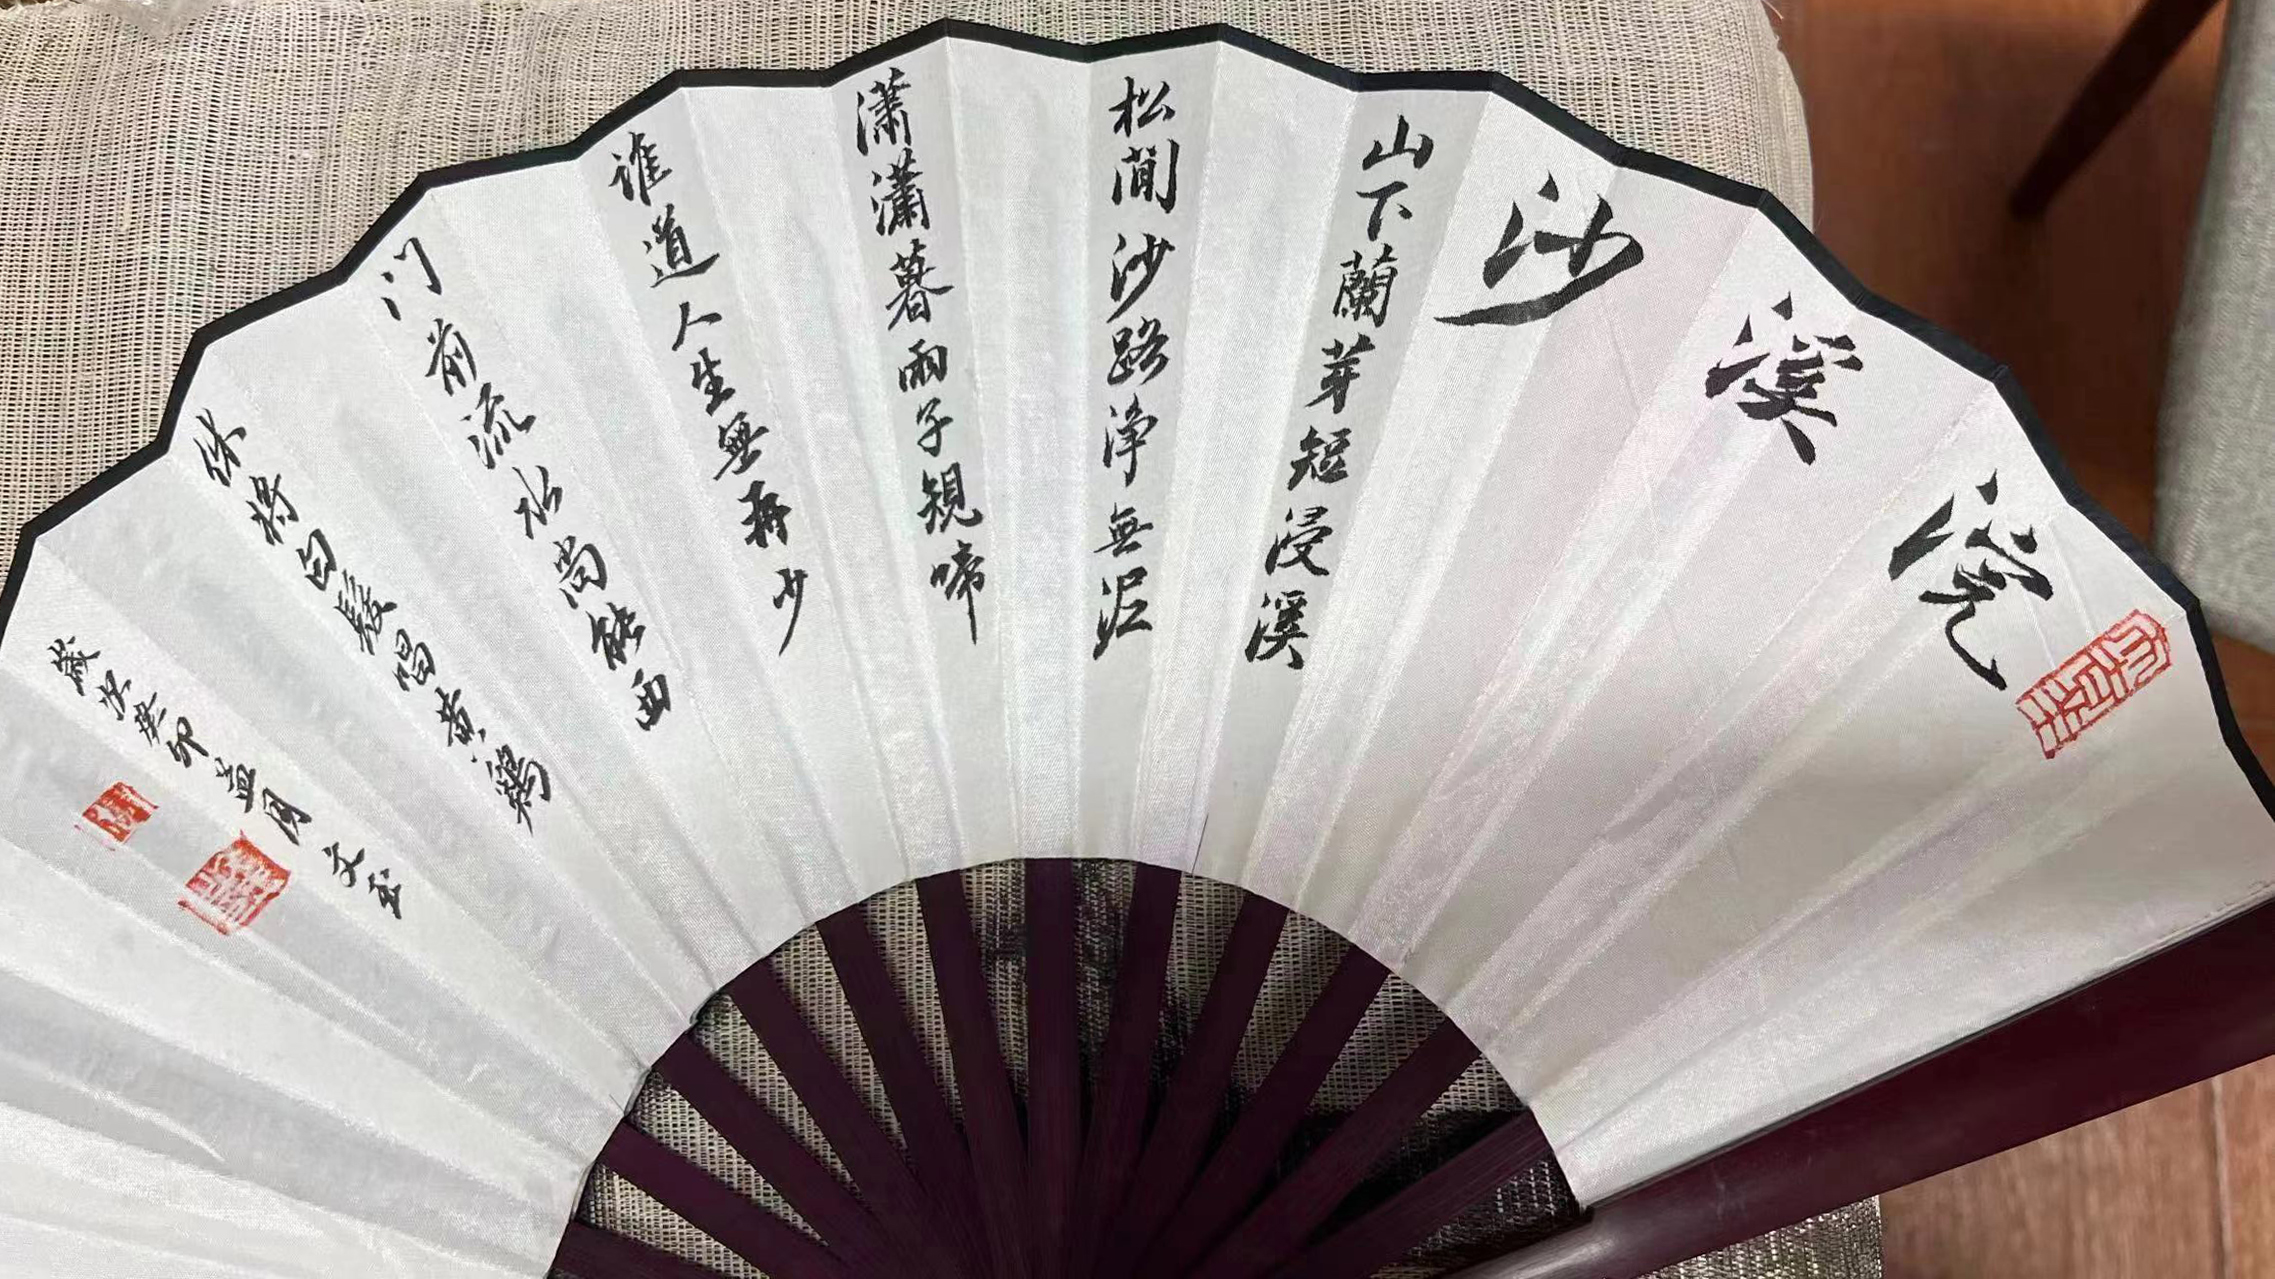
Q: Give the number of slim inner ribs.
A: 12